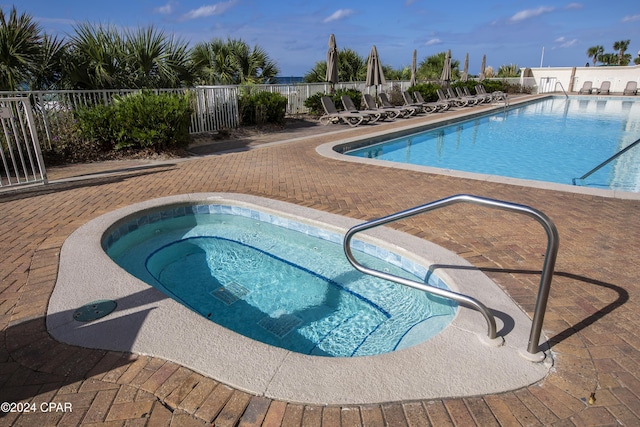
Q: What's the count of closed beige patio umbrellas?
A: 6